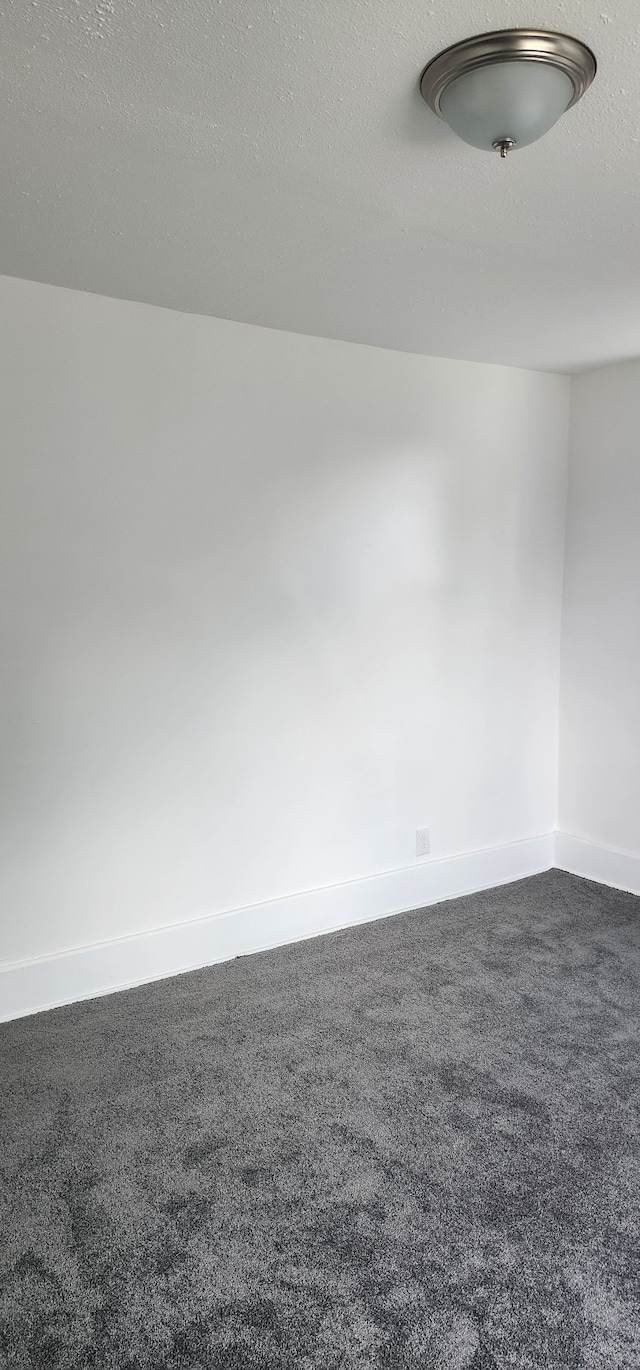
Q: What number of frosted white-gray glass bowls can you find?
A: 1